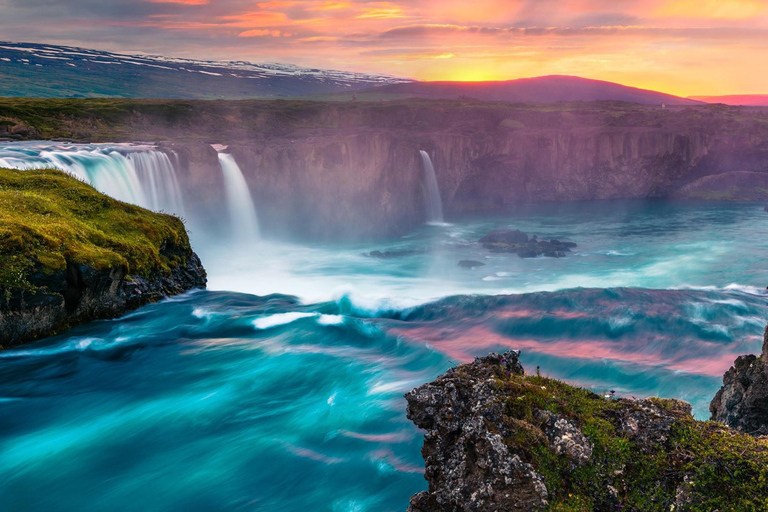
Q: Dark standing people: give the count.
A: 0